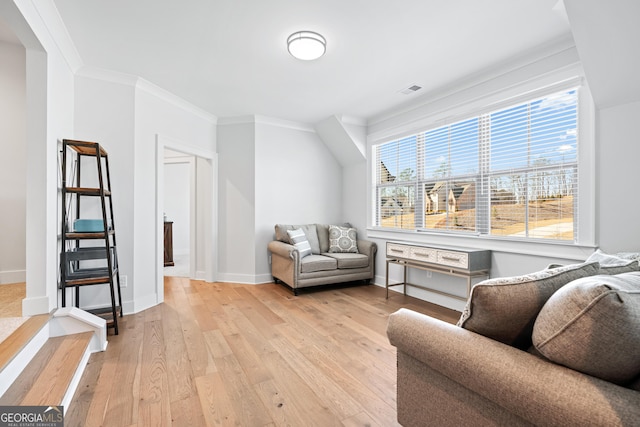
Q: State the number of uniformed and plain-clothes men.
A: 0